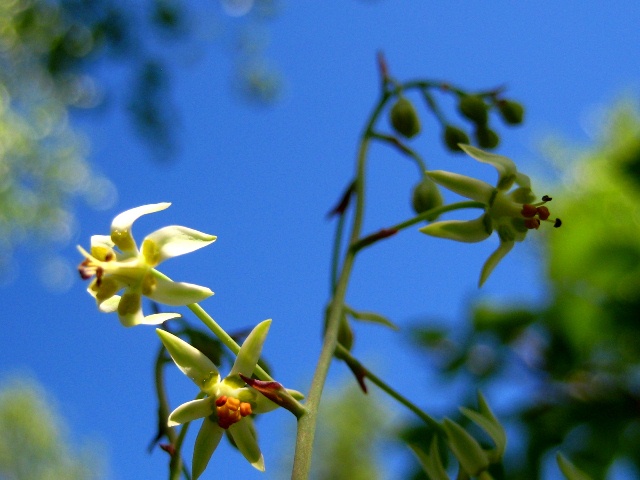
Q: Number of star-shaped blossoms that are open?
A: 3